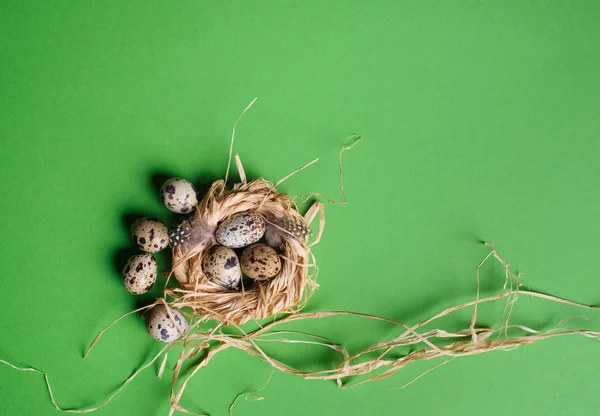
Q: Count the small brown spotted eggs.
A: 7